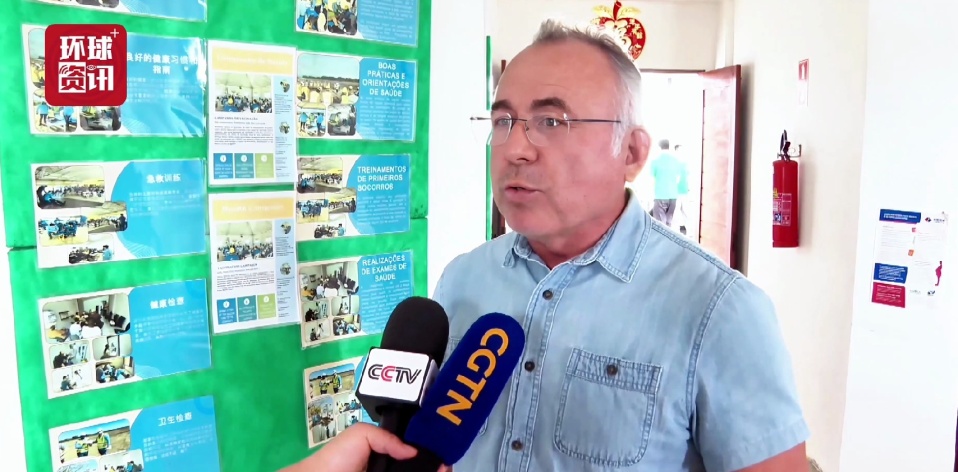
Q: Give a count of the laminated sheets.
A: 12